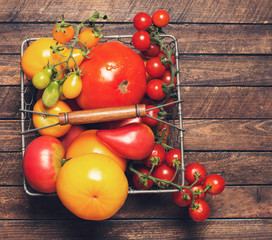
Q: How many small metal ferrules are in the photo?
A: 2